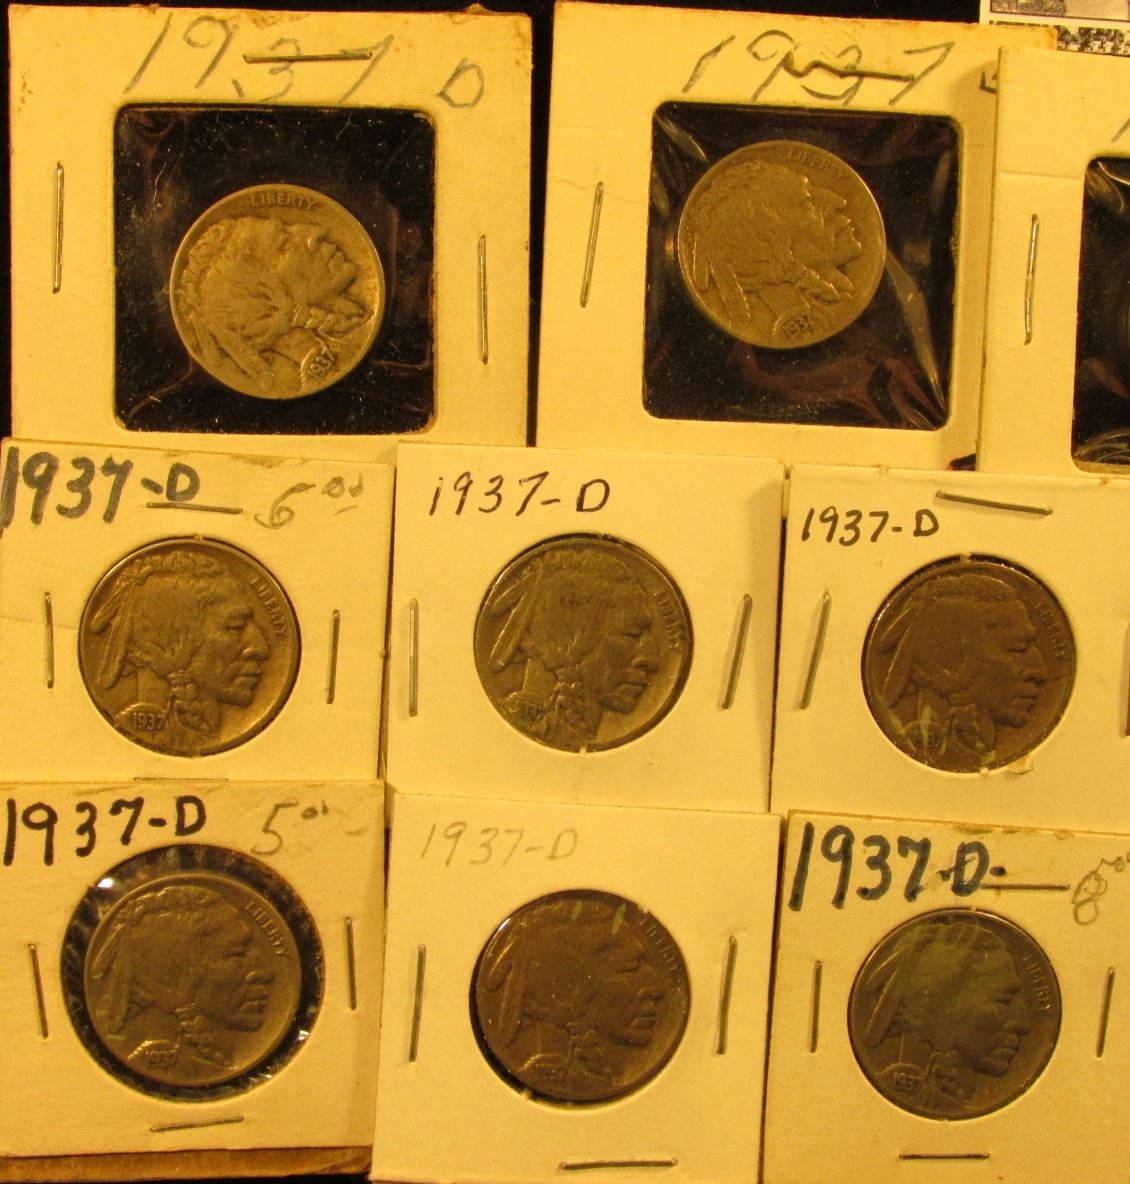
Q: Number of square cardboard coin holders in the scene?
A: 9